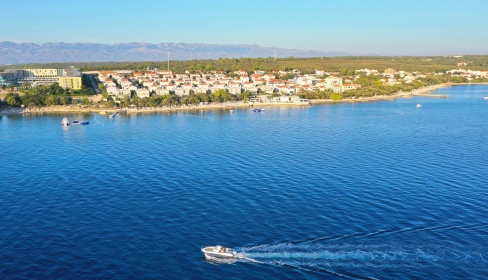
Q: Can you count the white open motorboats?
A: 1